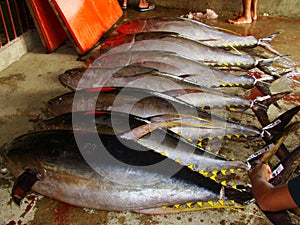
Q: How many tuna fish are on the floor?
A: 7